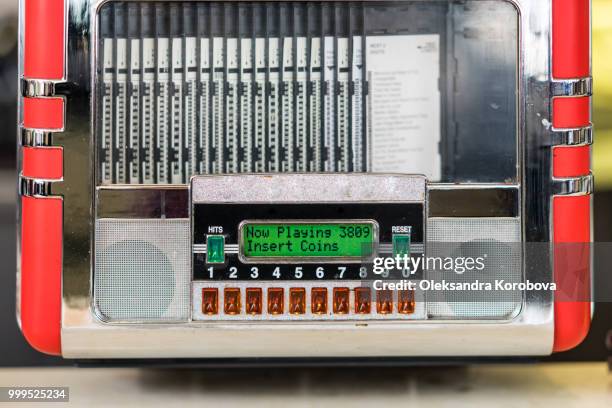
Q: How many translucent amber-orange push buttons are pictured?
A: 10